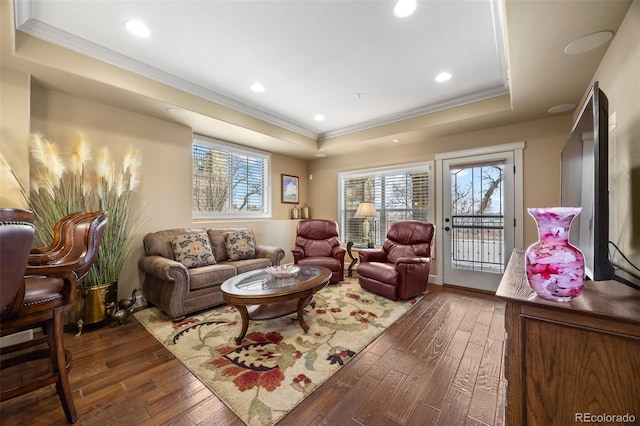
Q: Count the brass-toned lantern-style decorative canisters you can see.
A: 2